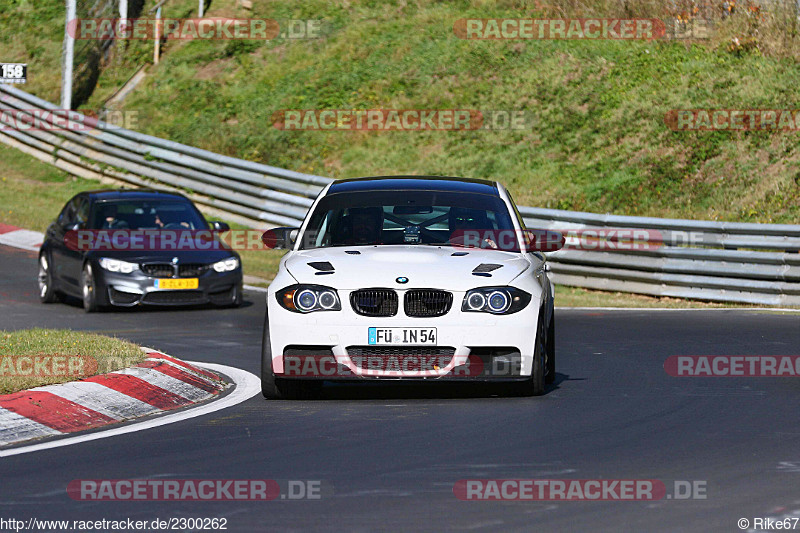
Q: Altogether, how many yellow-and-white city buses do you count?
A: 0